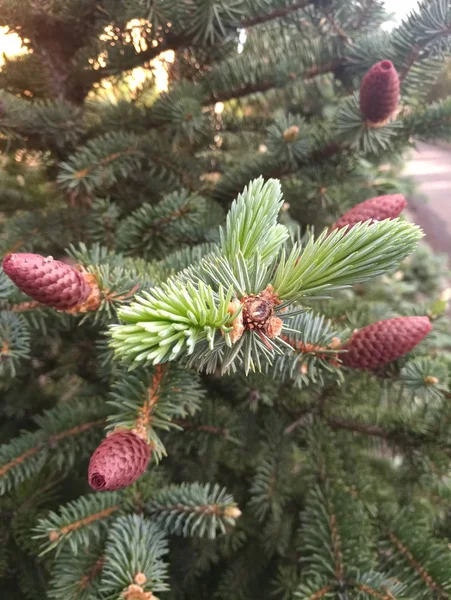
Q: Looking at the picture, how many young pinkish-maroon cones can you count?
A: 5